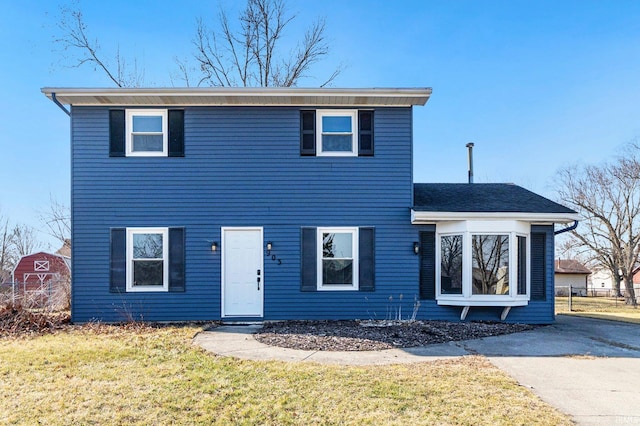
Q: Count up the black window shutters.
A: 10